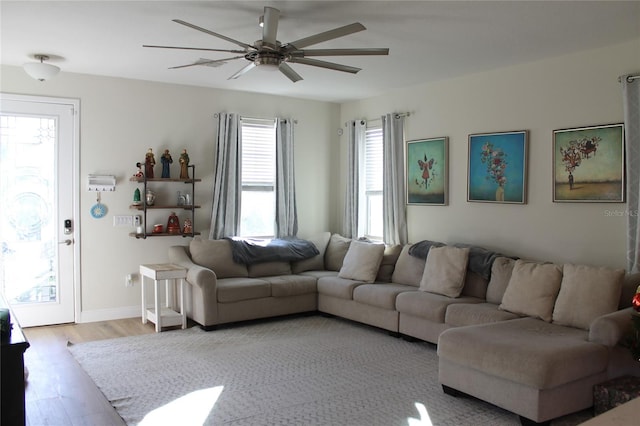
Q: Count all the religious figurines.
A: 3